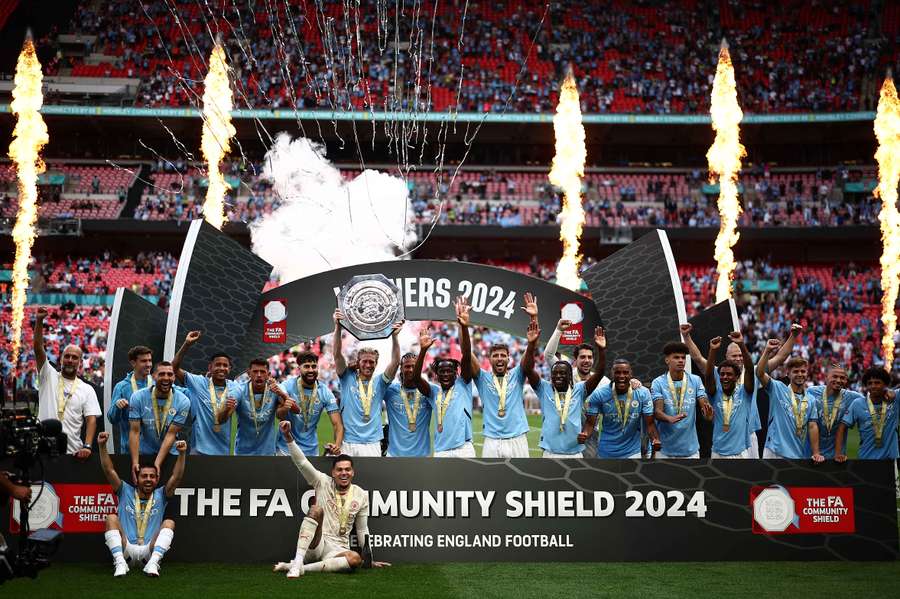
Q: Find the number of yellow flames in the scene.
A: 5